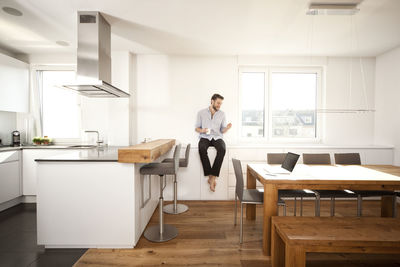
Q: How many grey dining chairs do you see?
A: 4